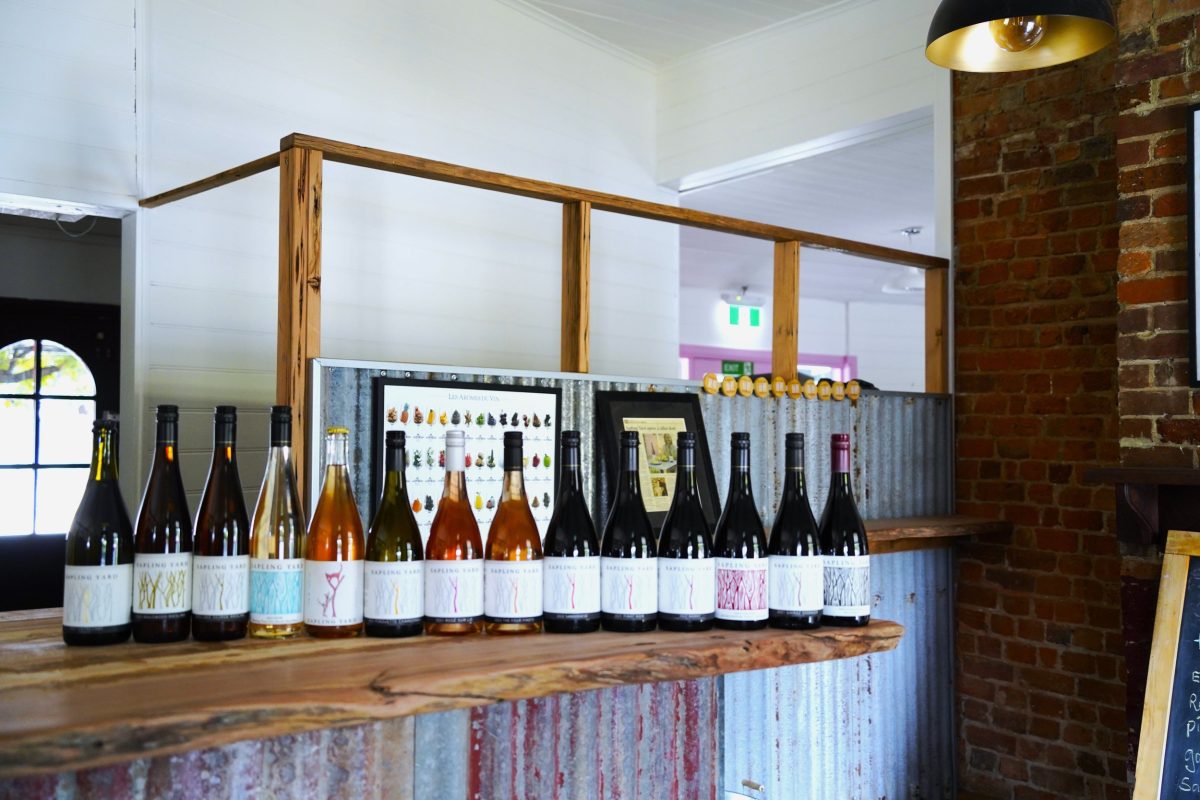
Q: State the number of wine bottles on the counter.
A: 14